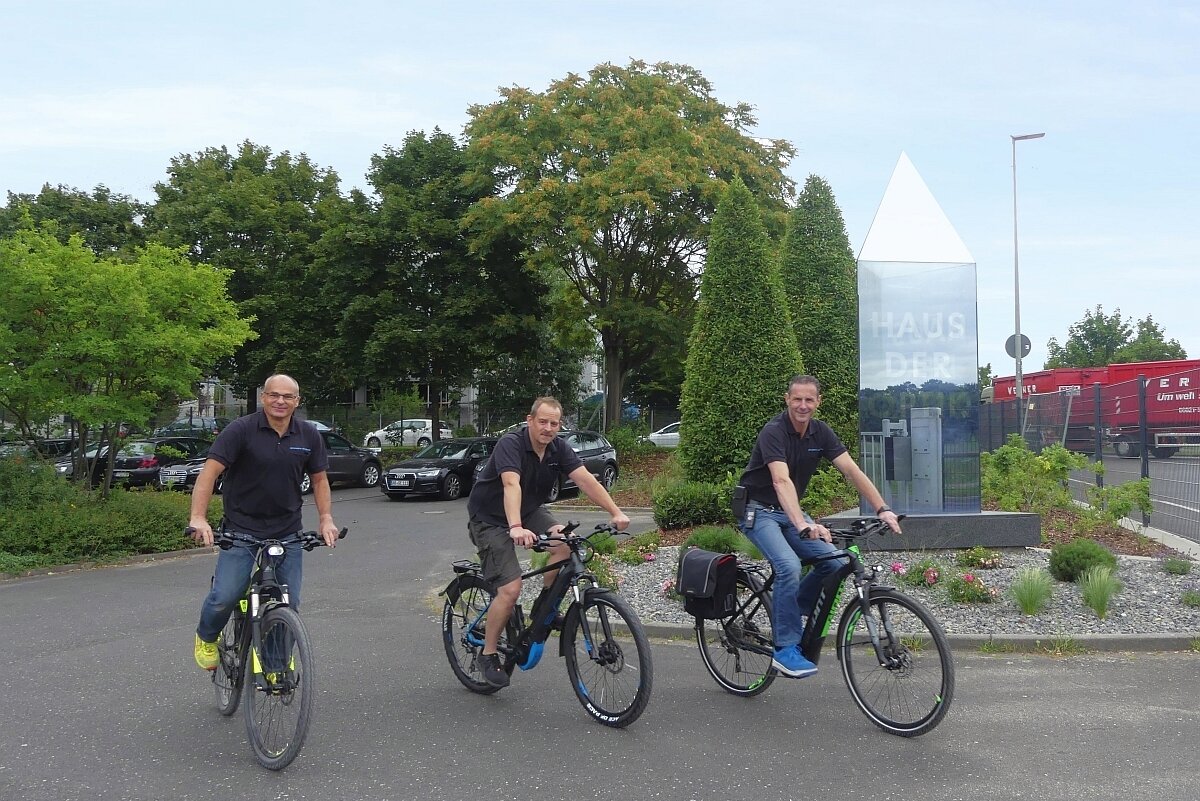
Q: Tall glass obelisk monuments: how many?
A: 1